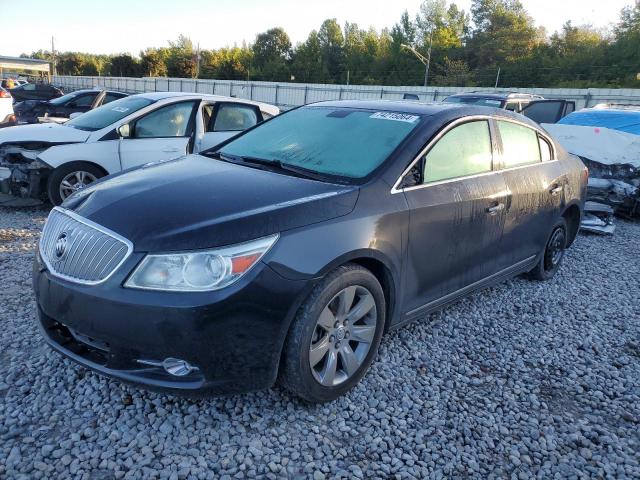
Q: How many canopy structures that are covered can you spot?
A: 1